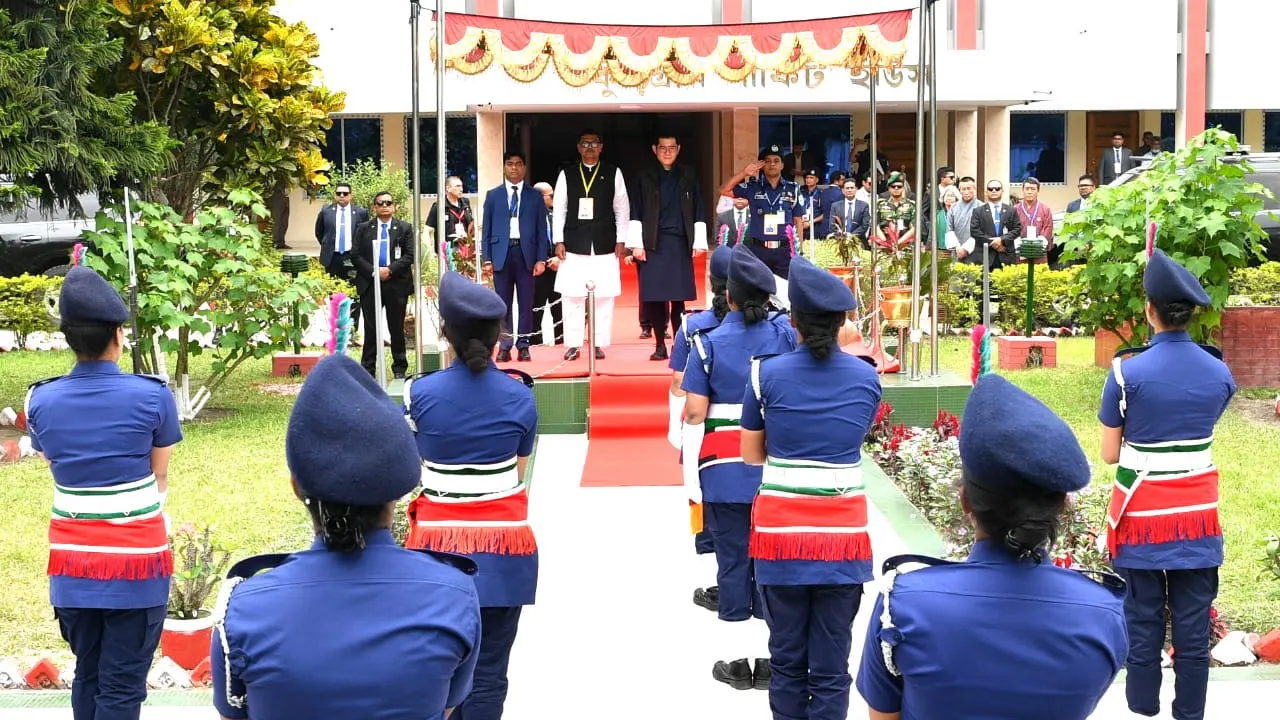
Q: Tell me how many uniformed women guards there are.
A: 8